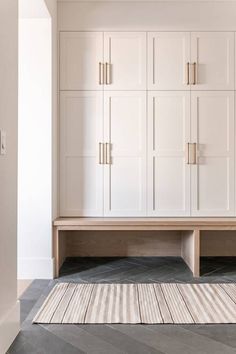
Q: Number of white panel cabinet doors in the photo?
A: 8